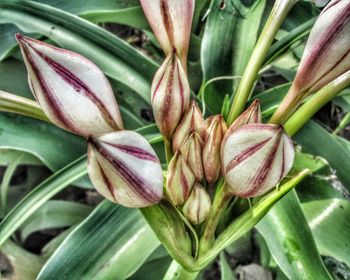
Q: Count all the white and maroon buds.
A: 12